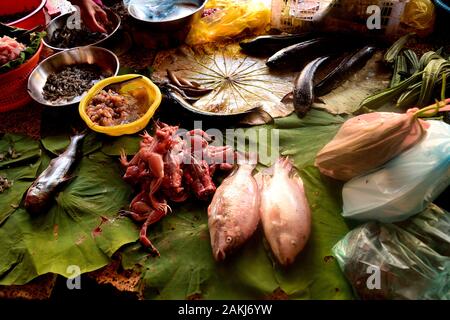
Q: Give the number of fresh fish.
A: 7